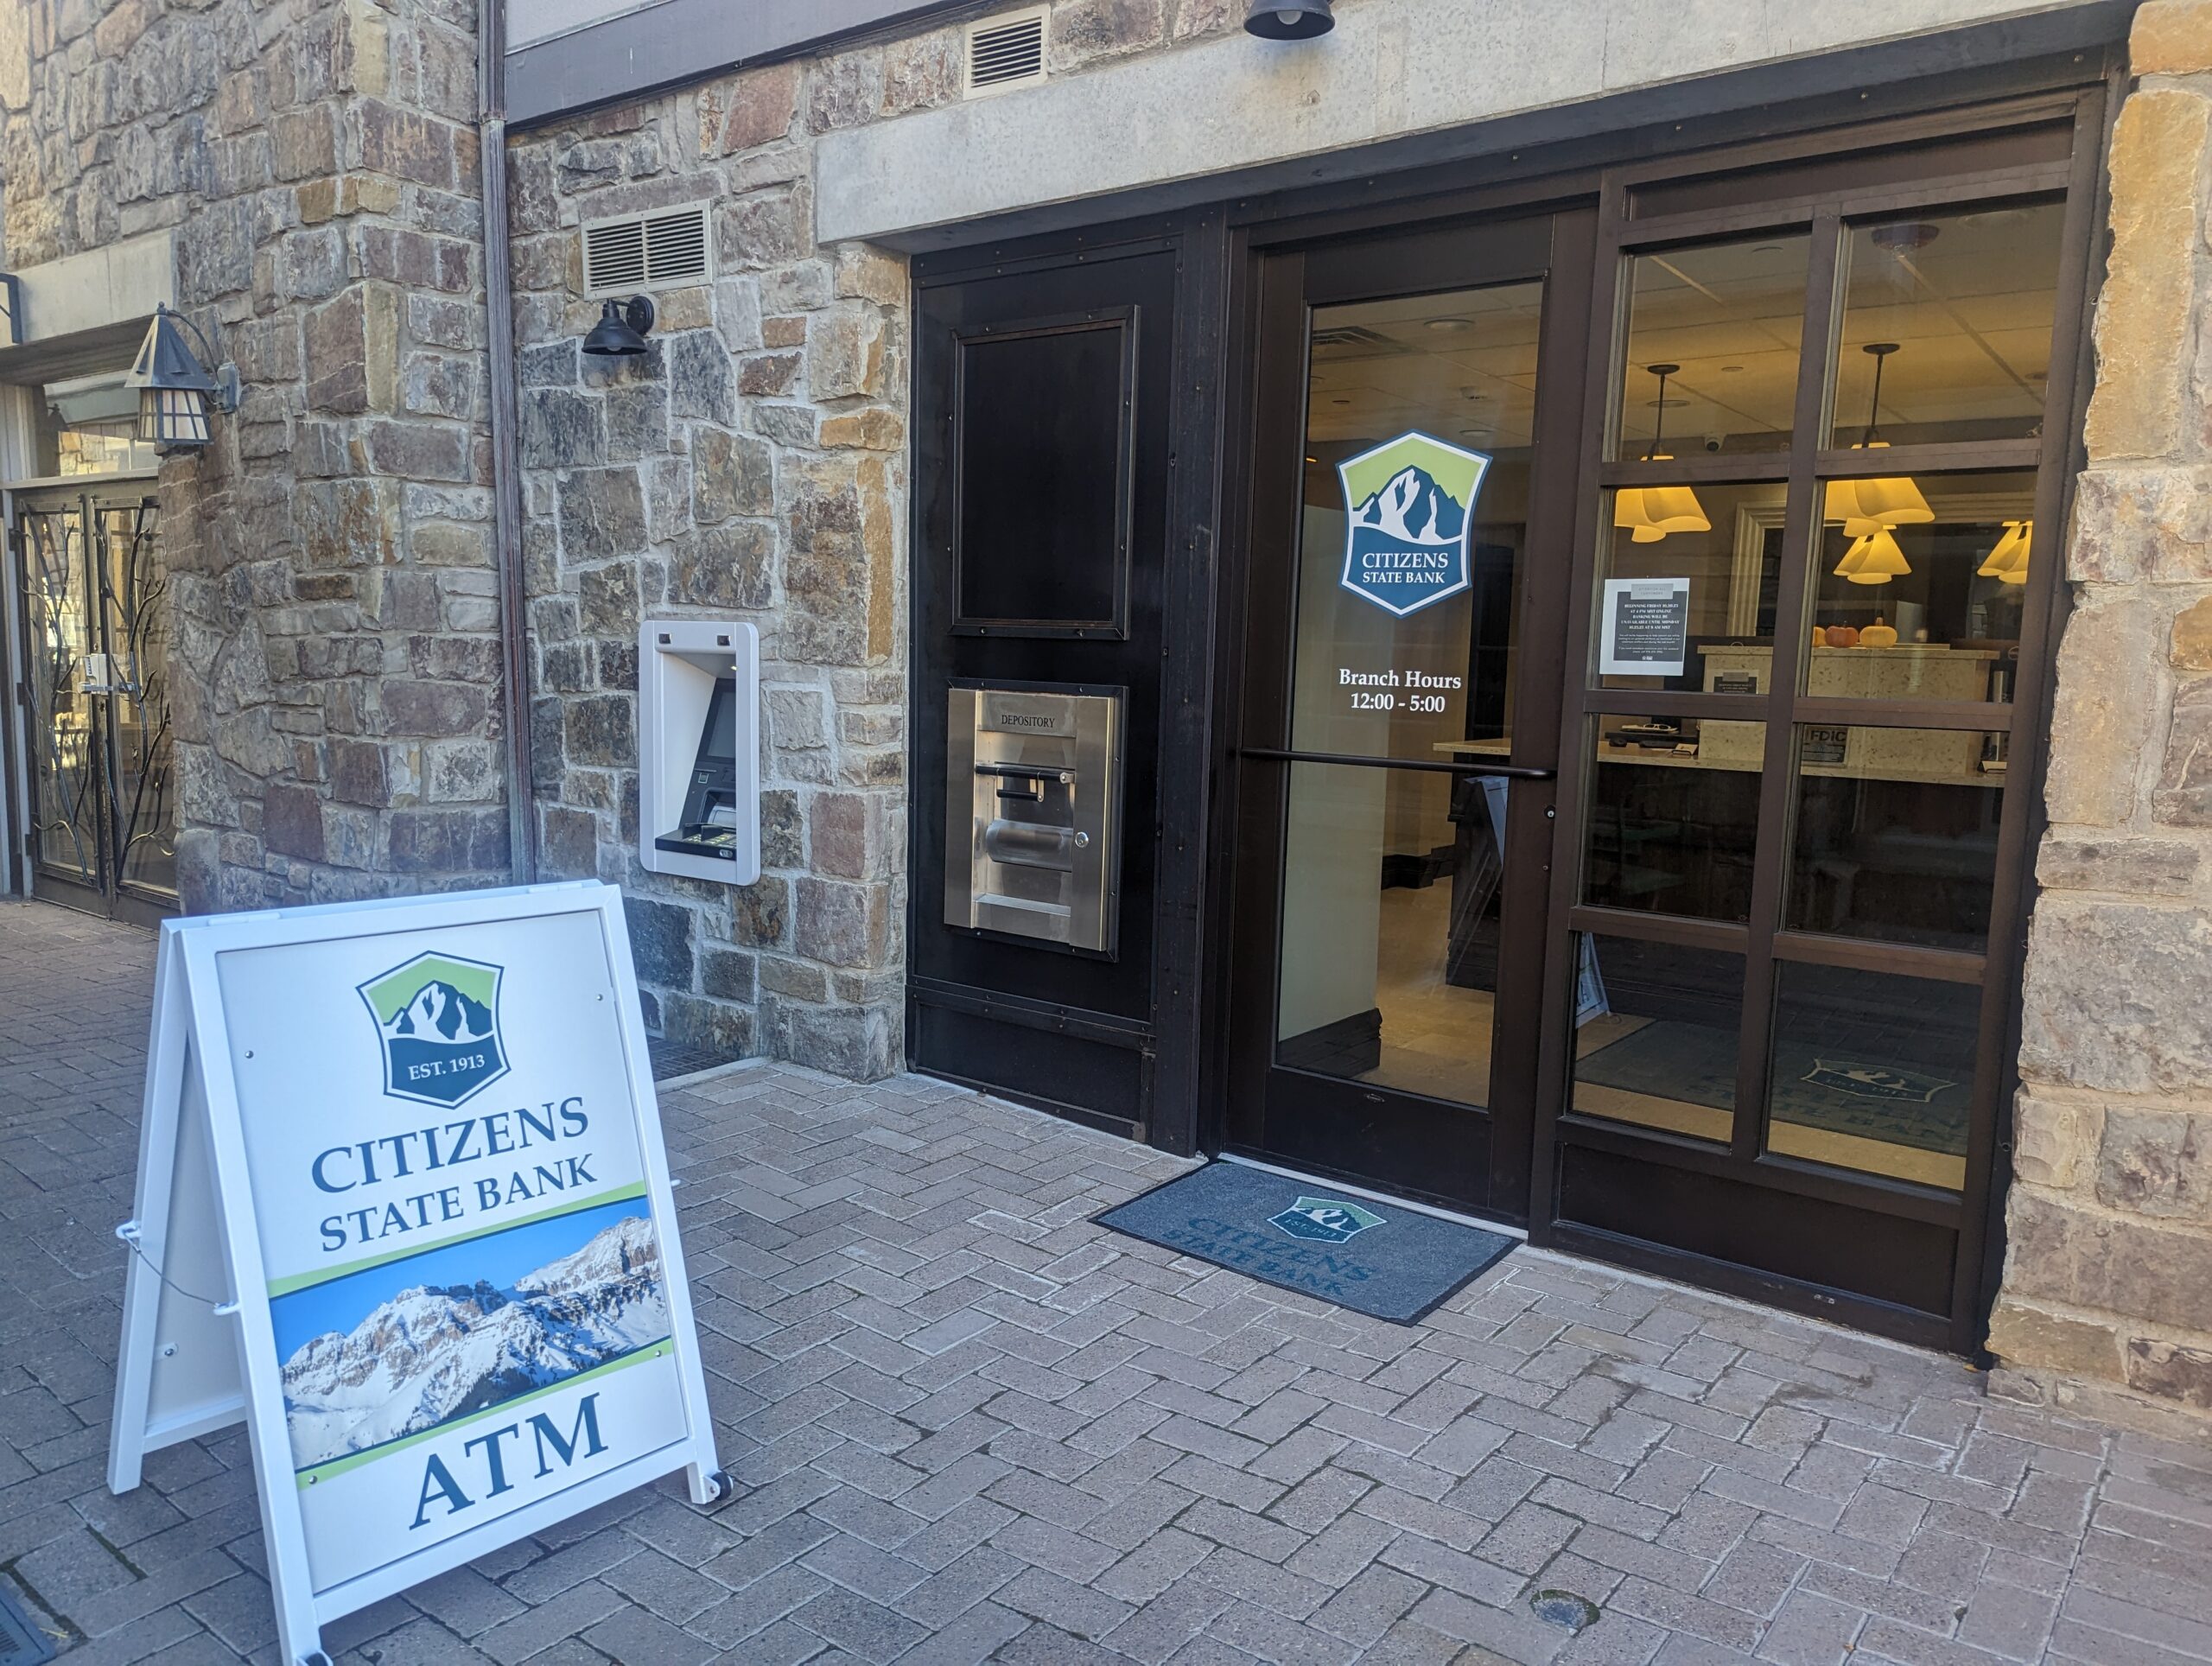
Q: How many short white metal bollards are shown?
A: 0